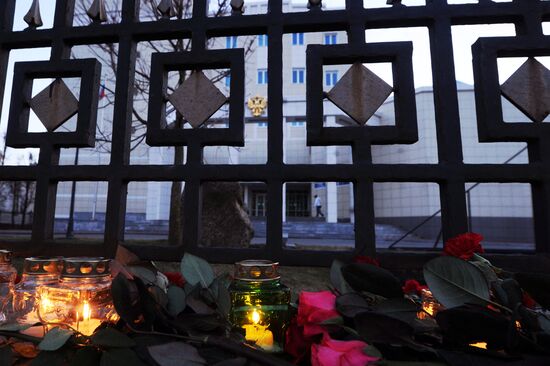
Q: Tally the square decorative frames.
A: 4